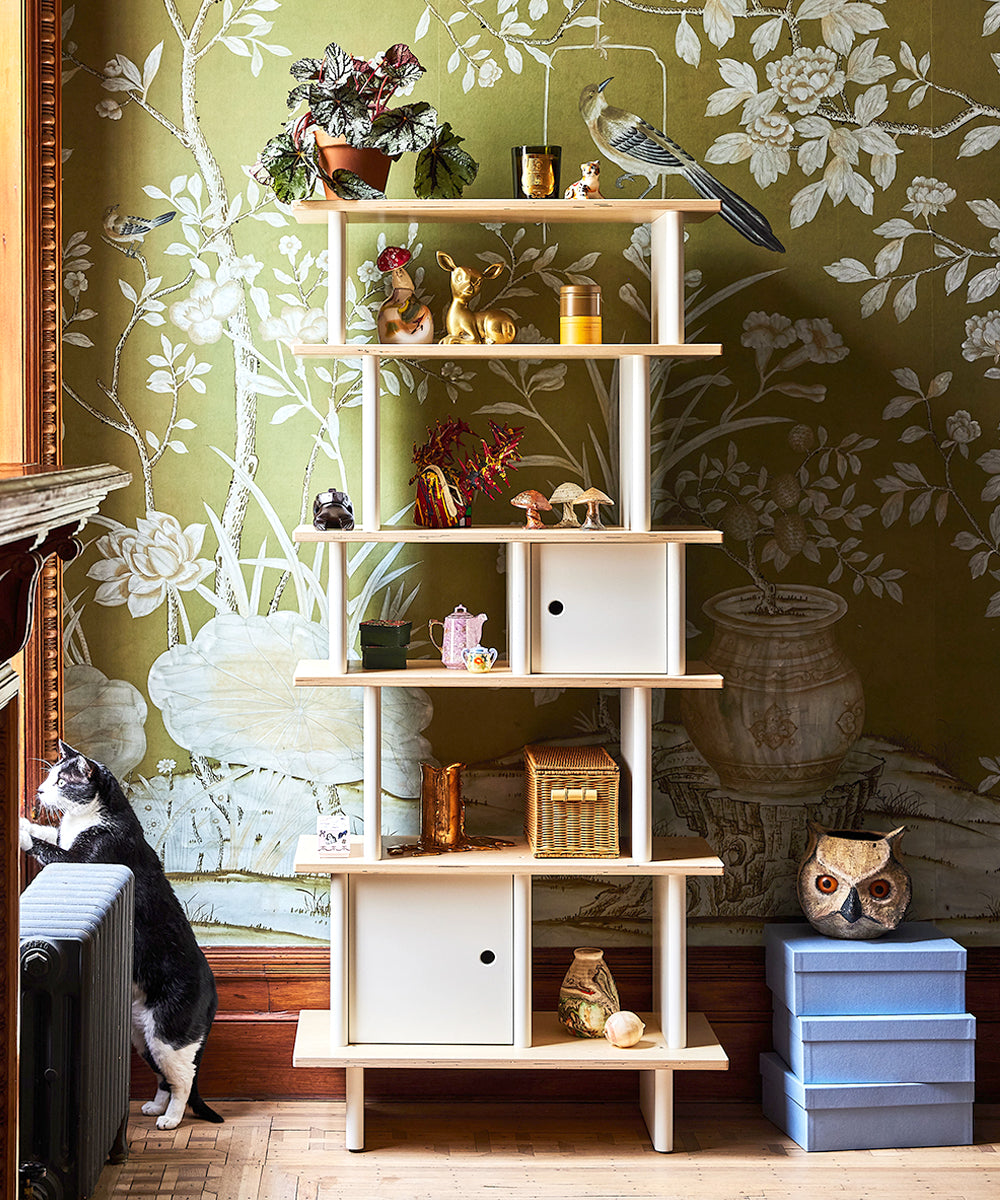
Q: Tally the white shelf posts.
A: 14